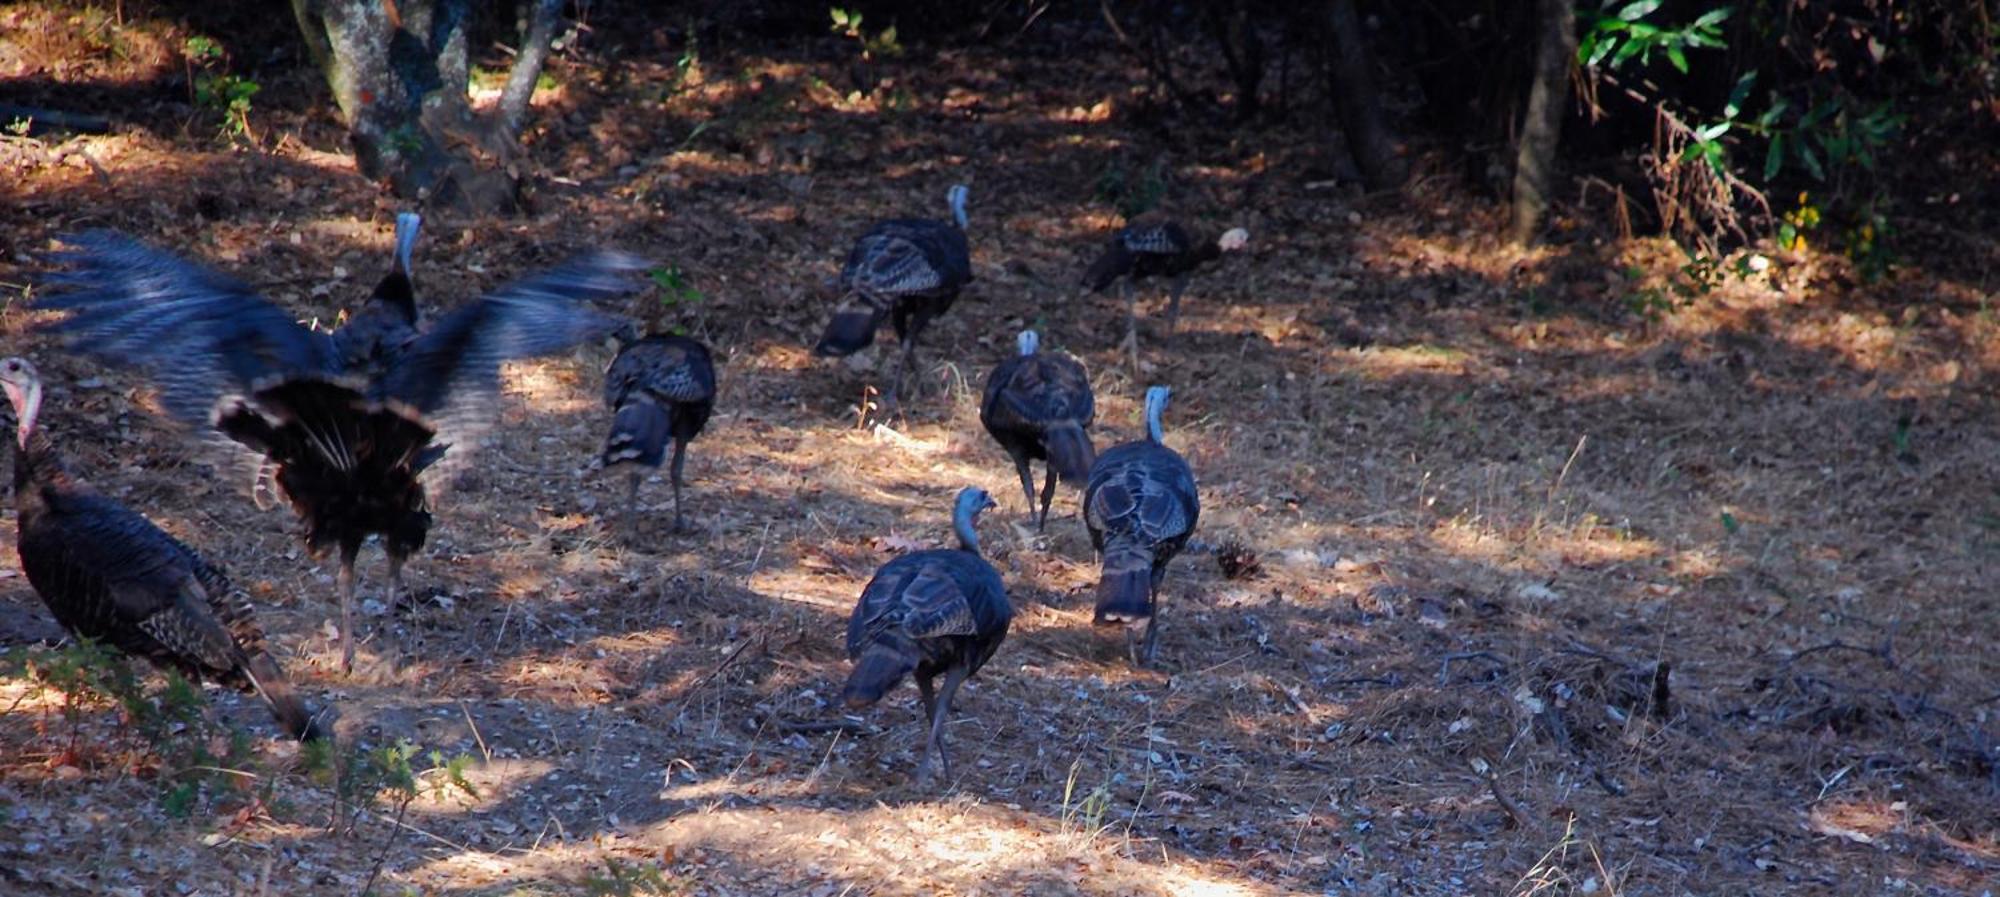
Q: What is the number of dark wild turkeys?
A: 8